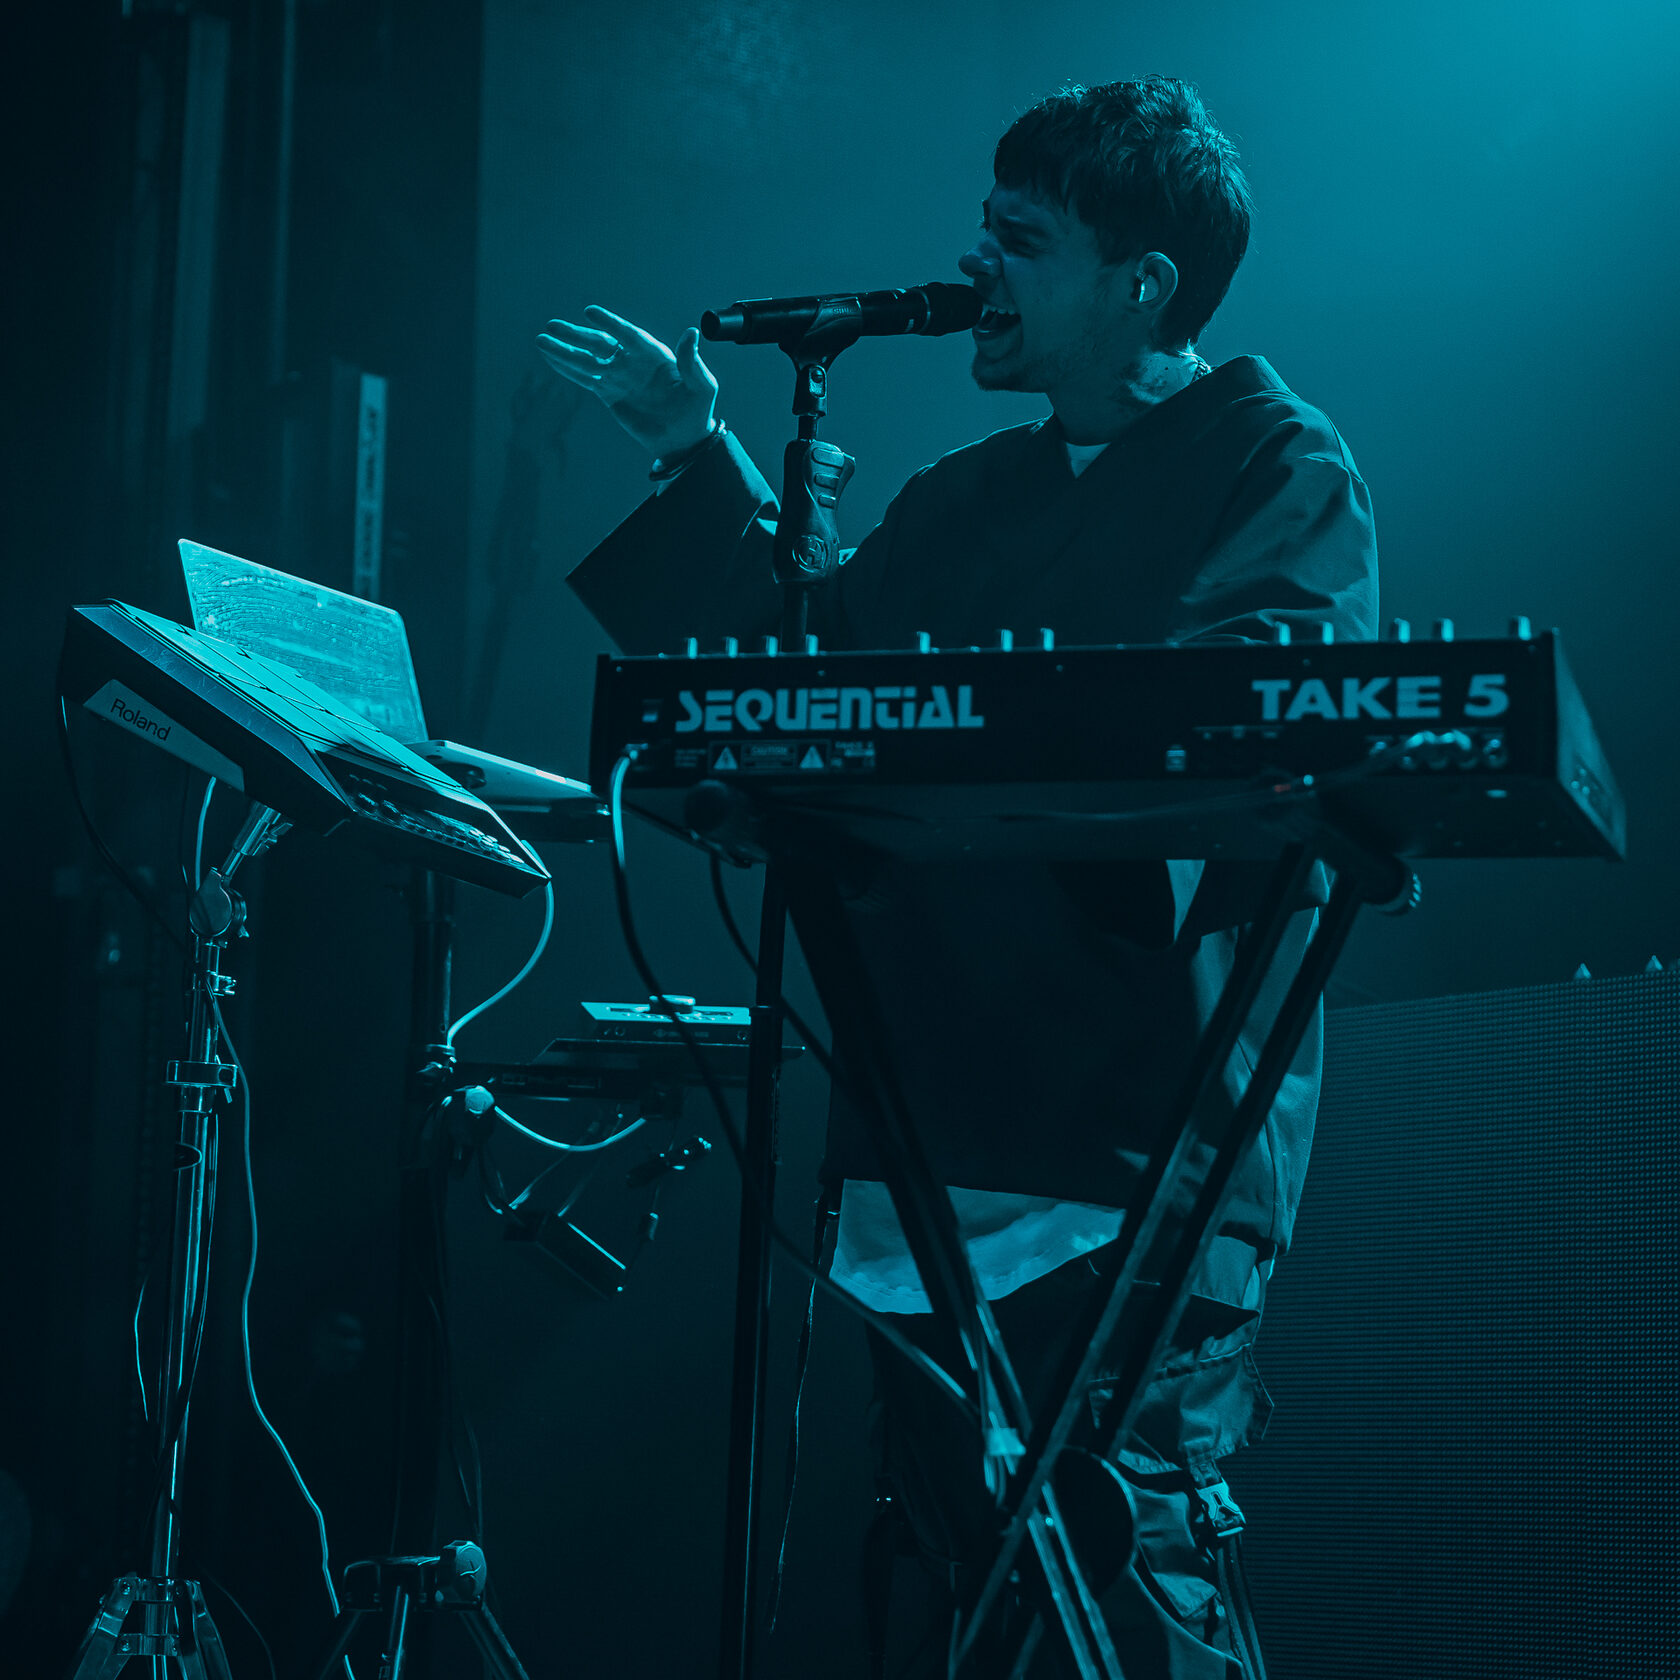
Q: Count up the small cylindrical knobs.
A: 12